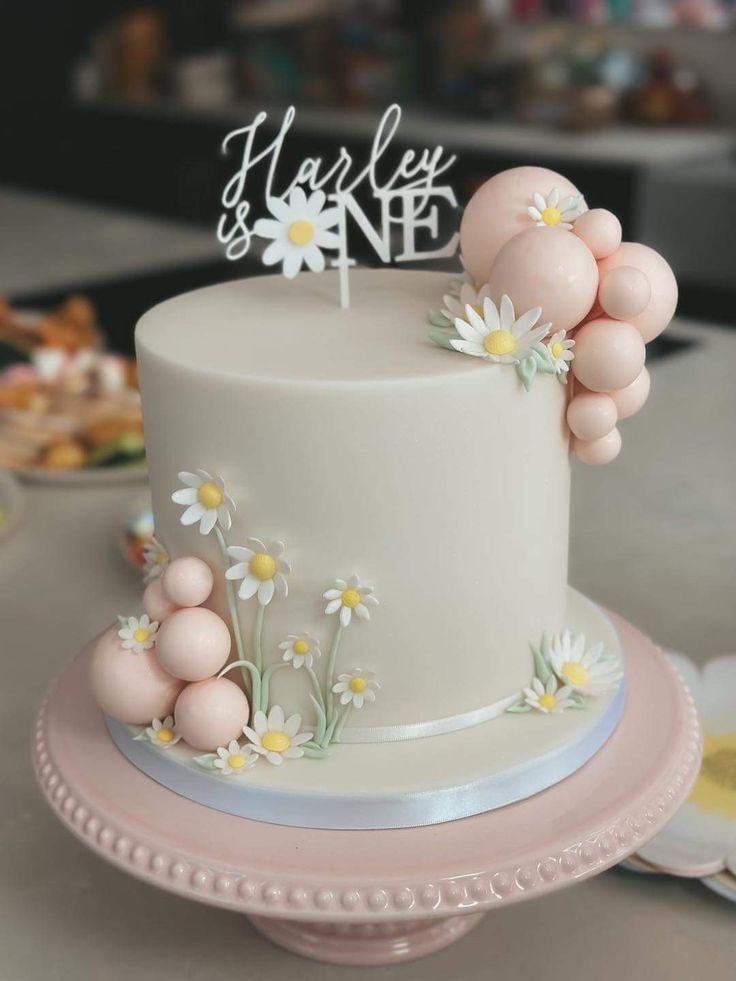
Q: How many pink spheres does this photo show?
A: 14